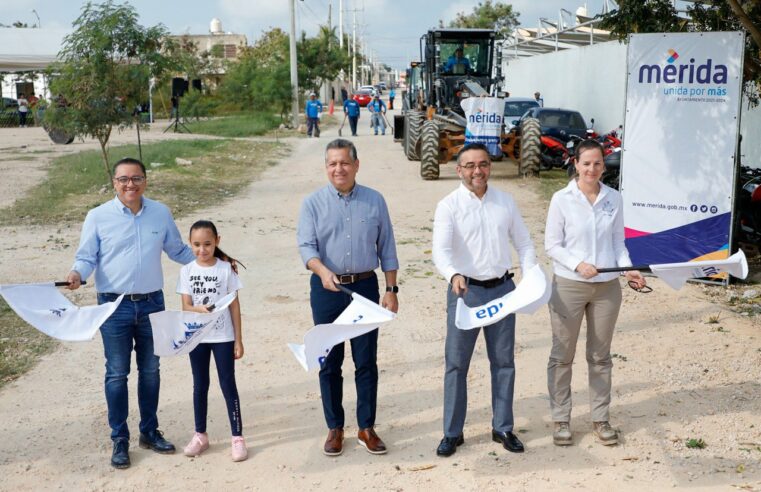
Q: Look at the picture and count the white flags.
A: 5